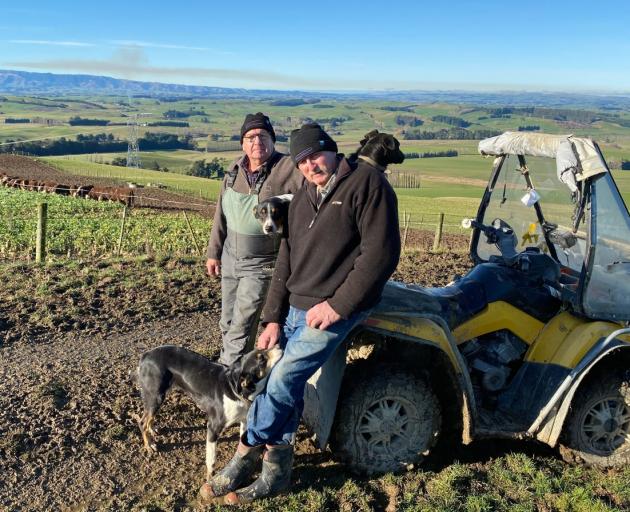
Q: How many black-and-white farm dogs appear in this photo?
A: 2